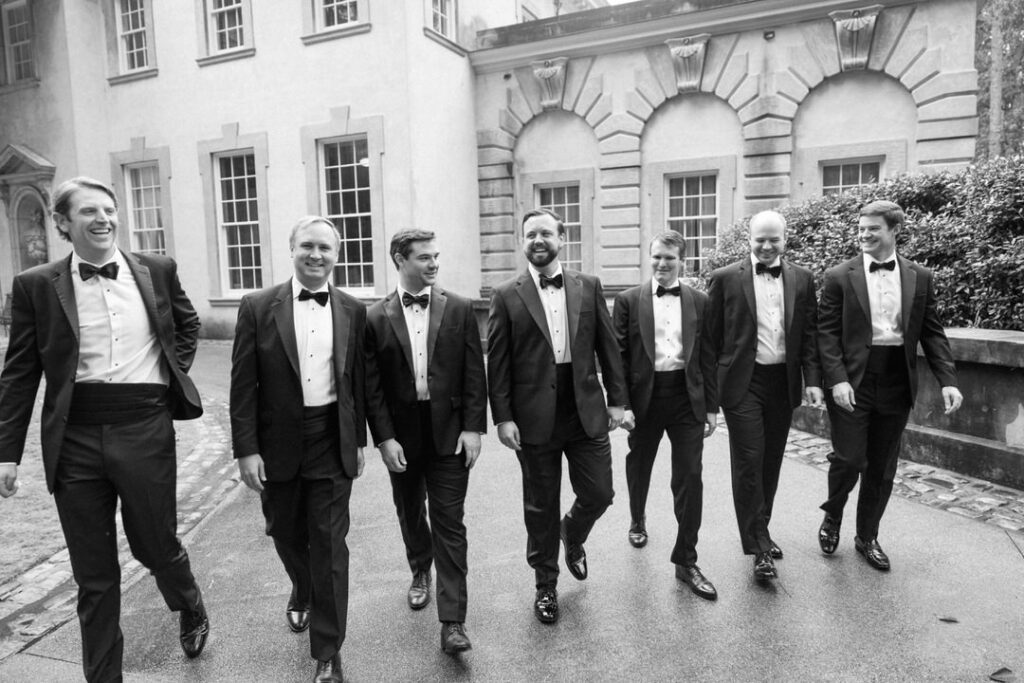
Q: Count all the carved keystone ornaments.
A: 3